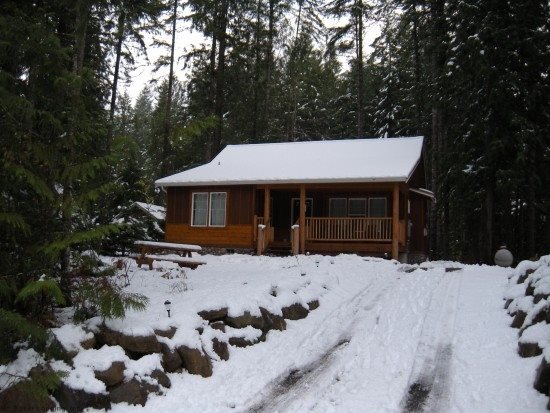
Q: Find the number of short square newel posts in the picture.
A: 2